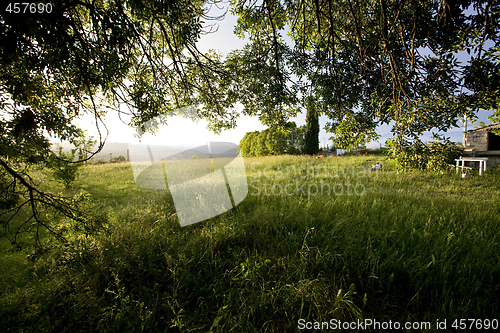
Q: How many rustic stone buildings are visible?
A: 1